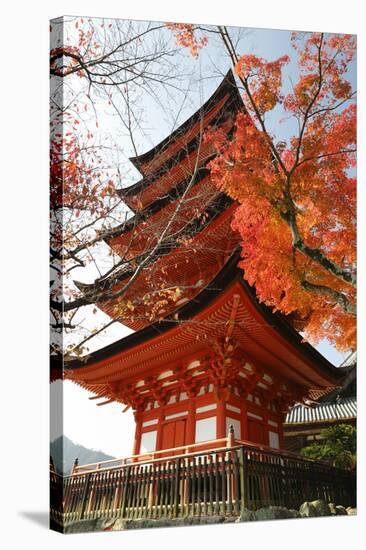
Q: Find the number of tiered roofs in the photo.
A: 5